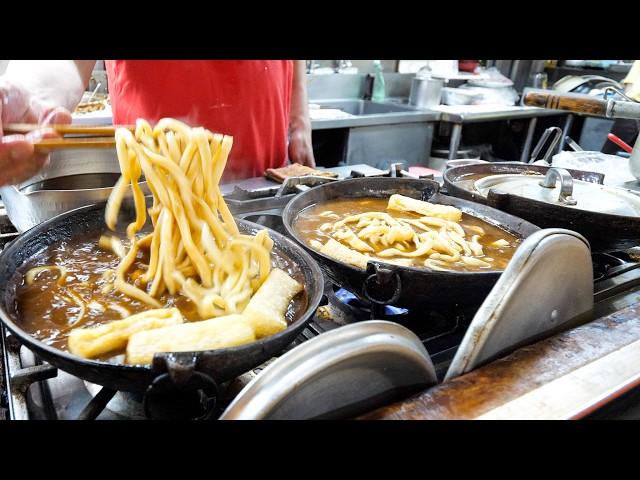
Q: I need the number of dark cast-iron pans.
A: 3